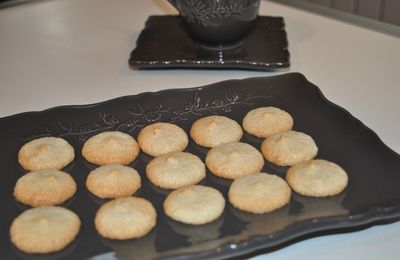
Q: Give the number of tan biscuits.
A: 15